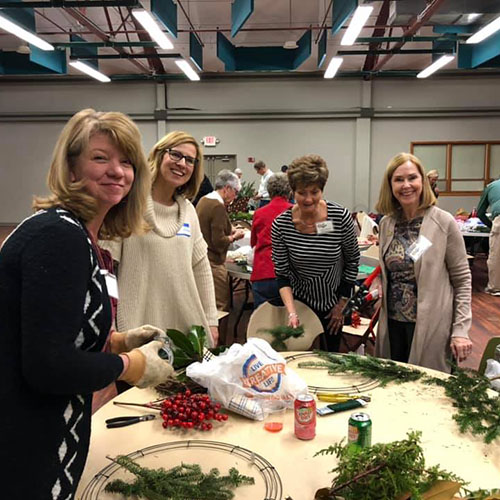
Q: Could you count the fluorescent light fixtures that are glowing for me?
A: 8